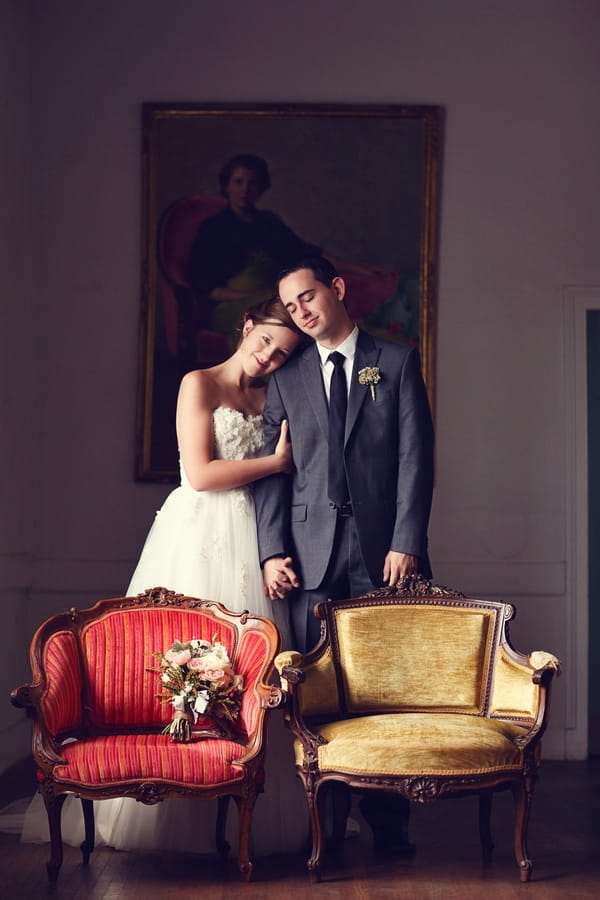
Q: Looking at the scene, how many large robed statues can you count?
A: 0